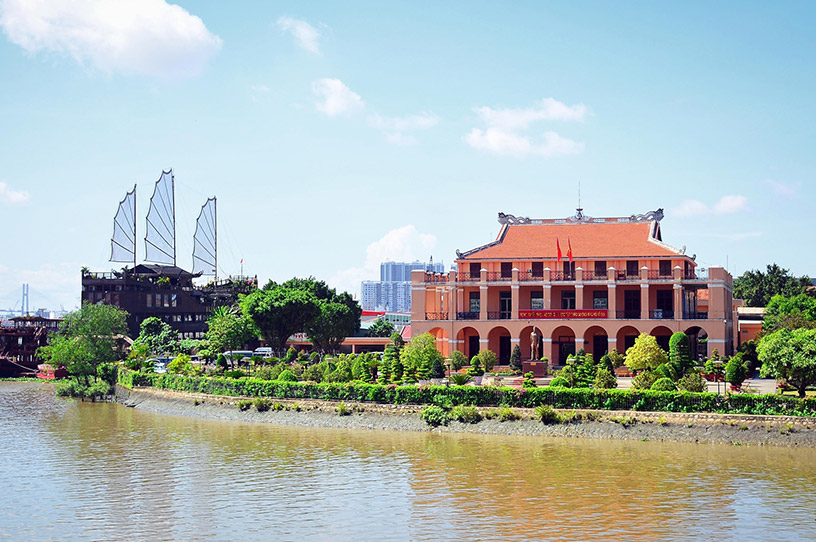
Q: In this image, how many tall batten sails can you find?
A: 3